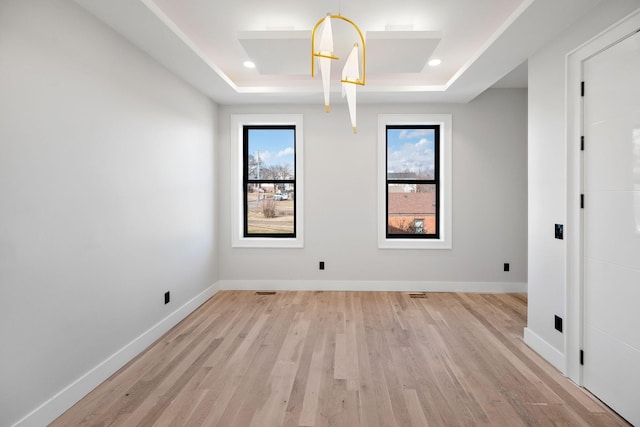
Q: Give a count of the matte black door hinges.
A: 4